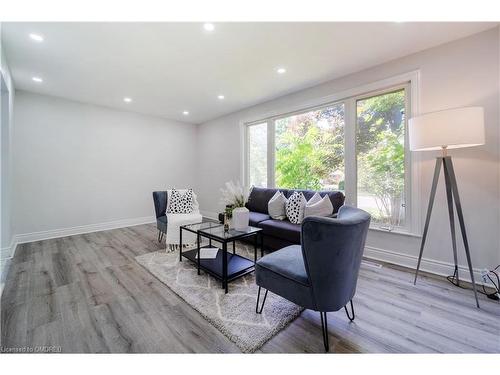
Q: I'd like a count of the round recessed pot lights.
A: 7